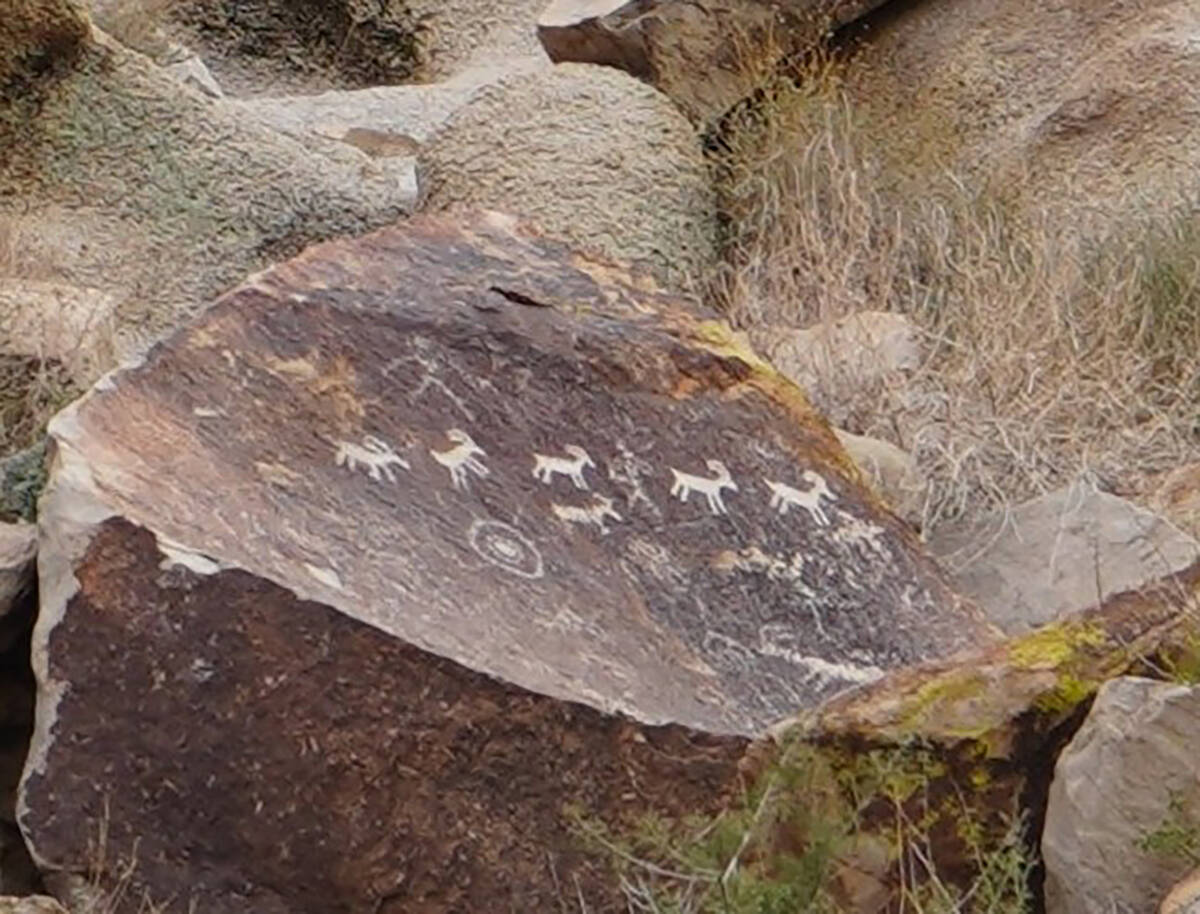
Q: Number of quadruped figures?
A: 6